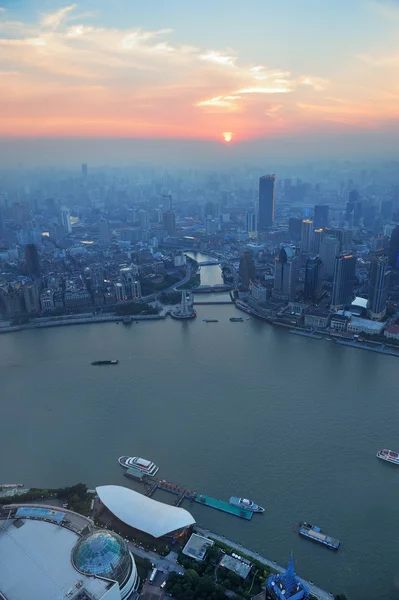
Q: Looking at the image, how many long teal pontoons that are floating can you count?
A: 1